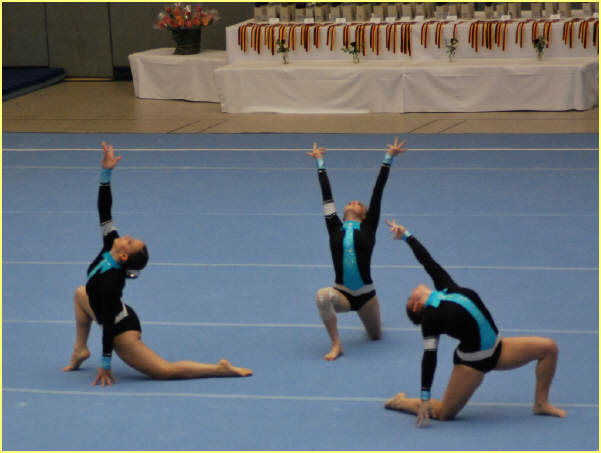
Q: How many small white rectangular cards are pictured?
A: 11